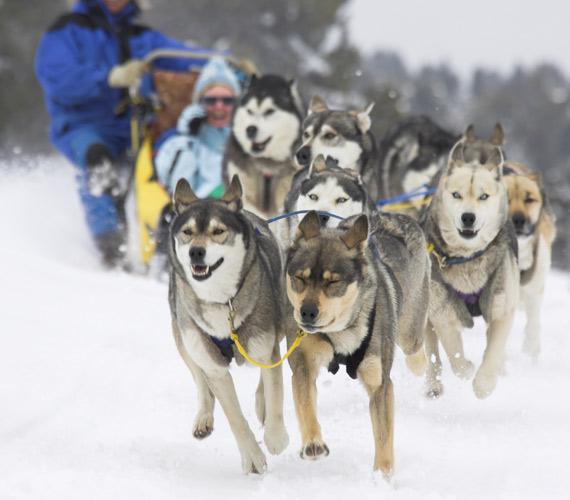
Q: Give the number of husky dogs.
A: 9